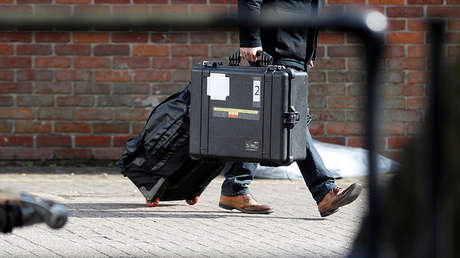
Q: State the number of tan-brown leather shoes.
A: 2